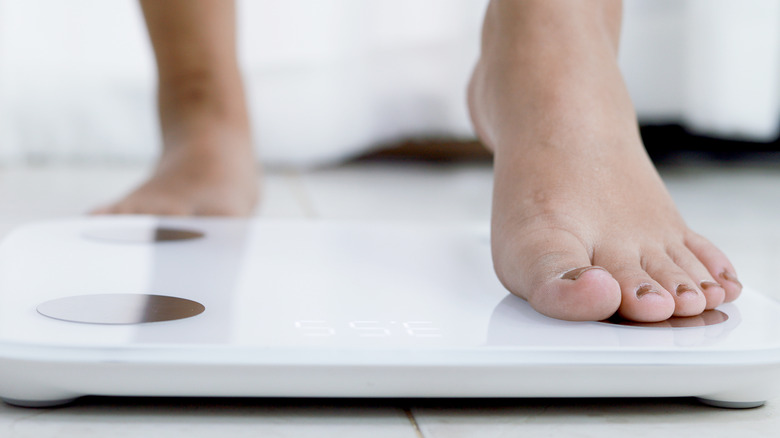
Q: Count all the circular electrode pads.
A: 3